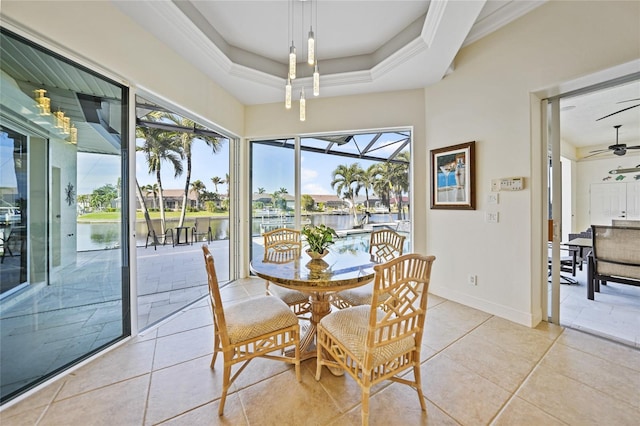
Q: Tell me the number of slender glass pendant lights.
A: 5